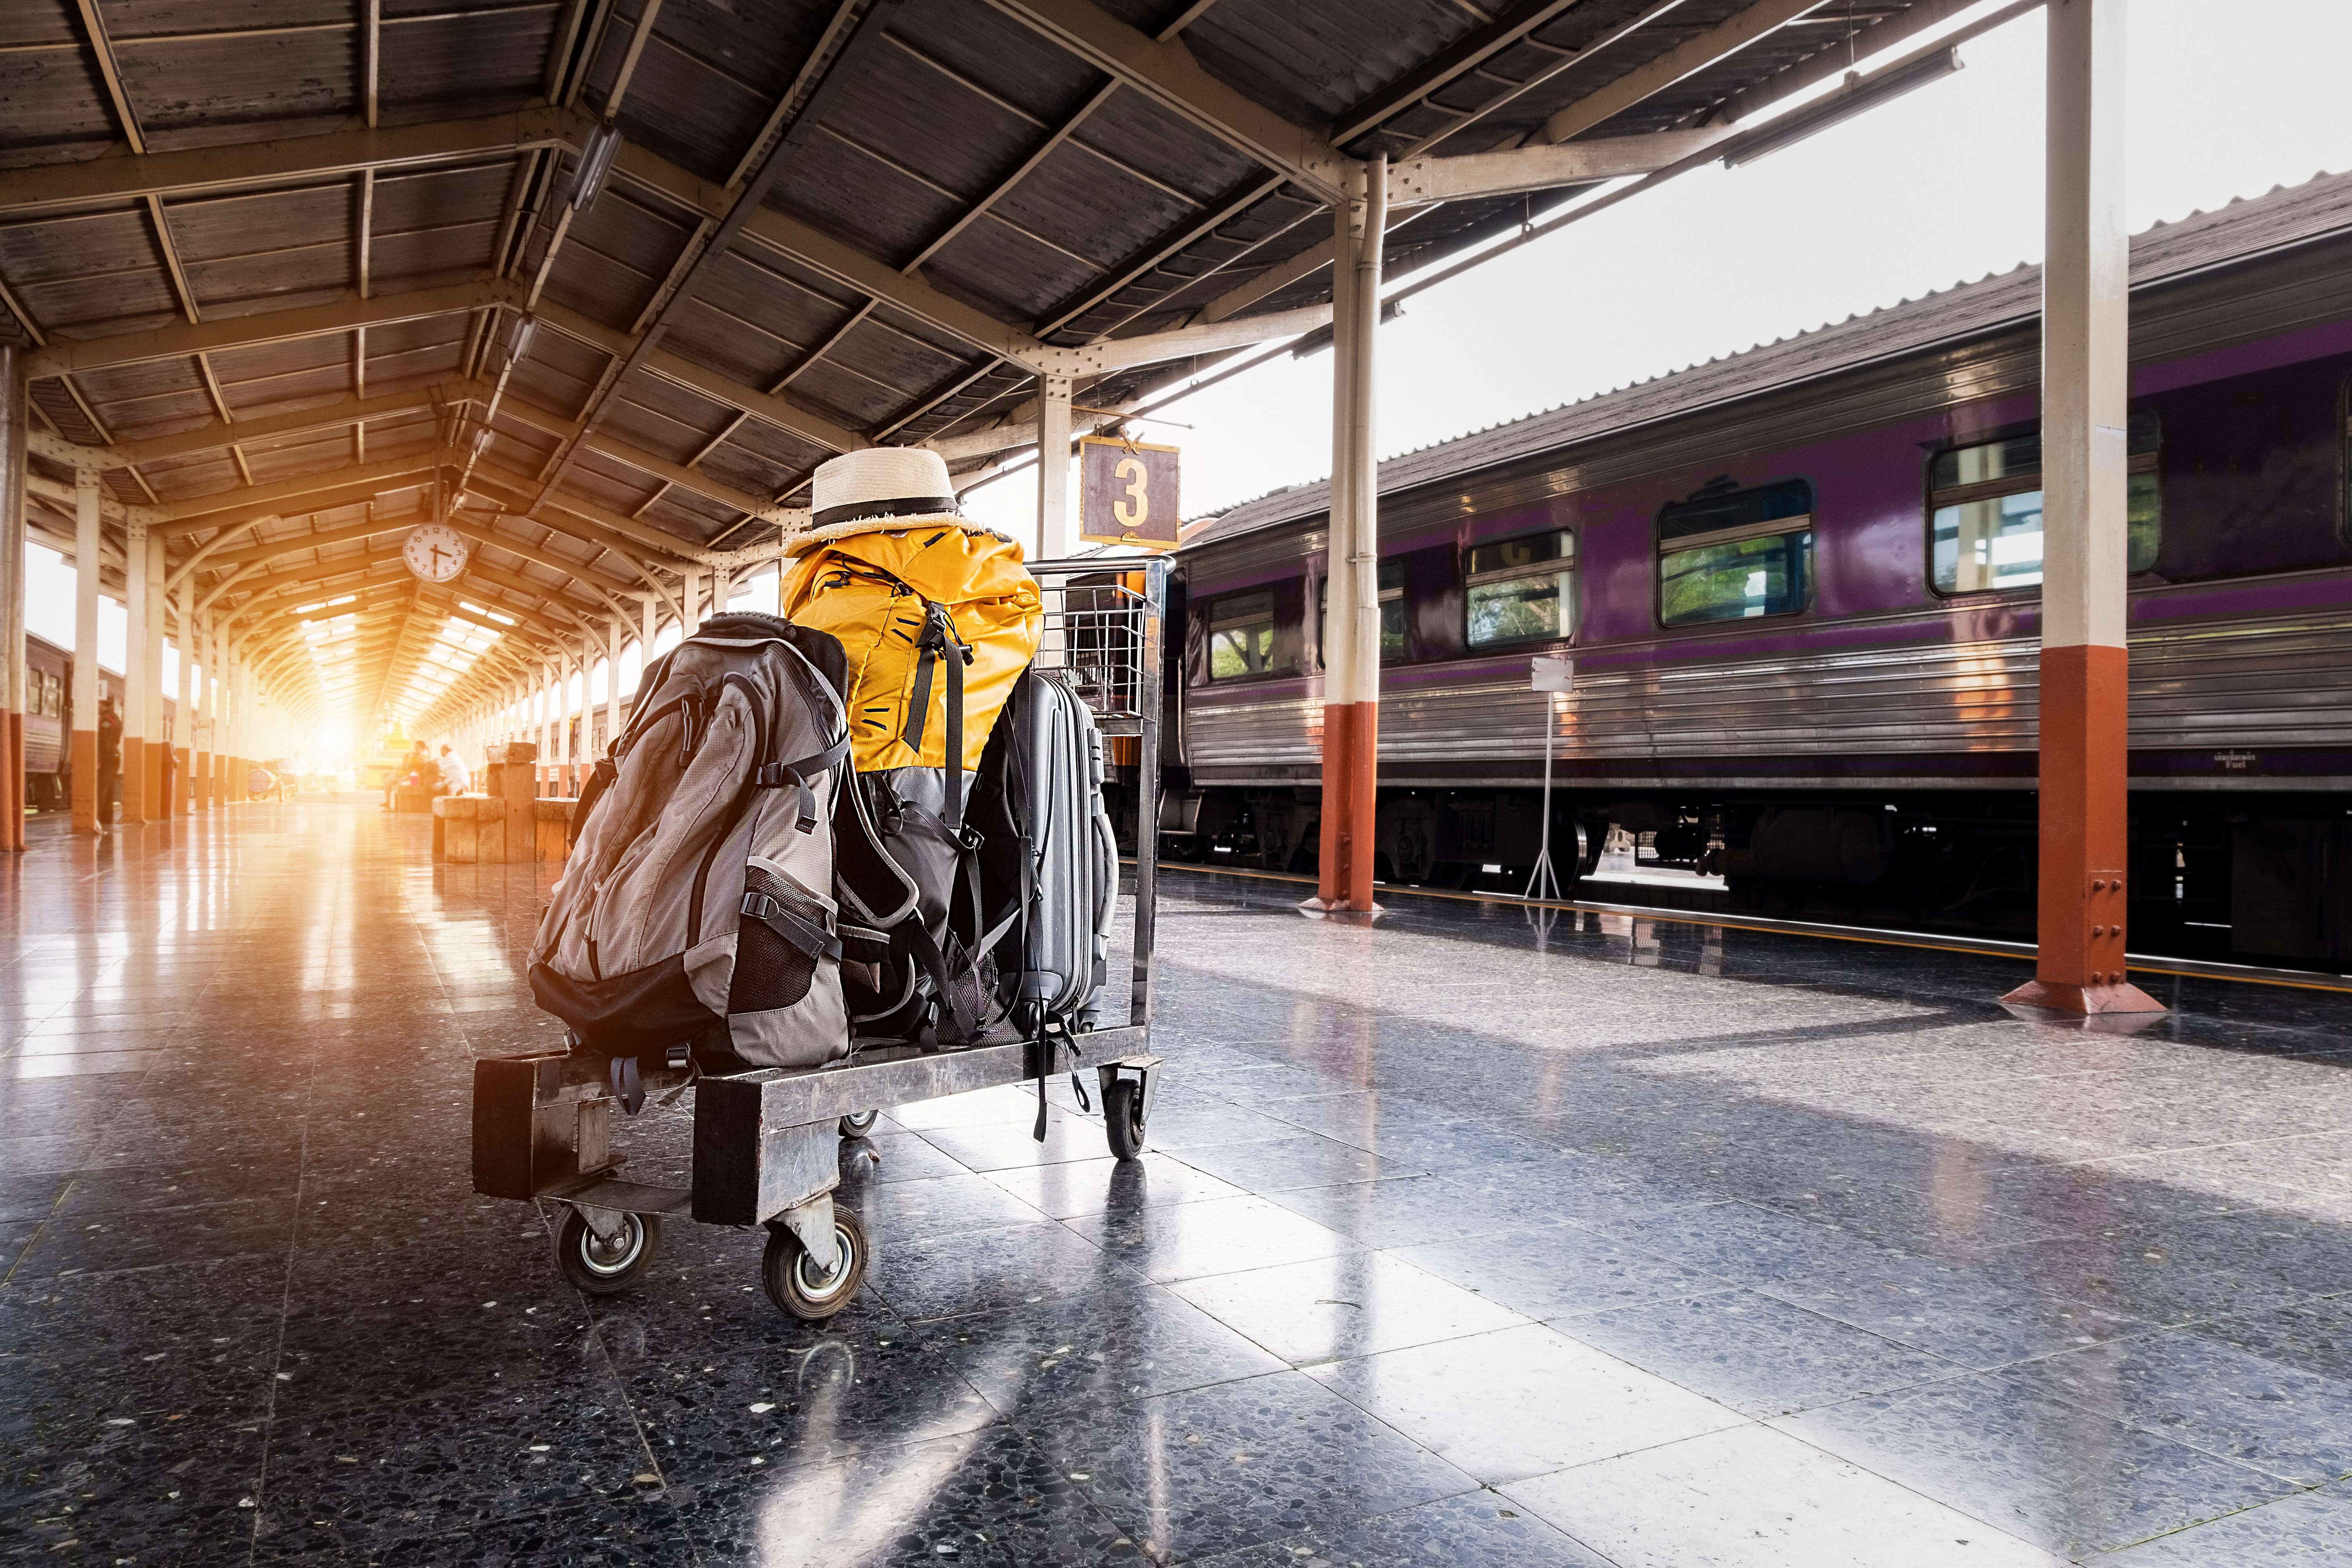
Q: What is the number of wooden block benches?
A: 2